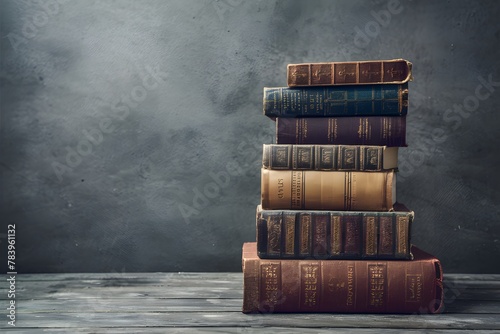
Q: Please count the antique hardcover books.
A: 7